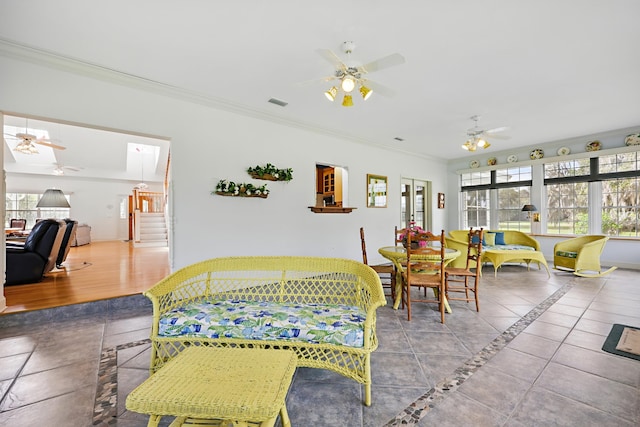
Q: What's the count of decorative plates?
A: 7